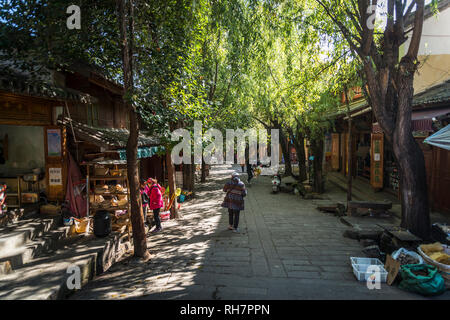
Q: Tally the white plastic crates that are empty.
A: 2